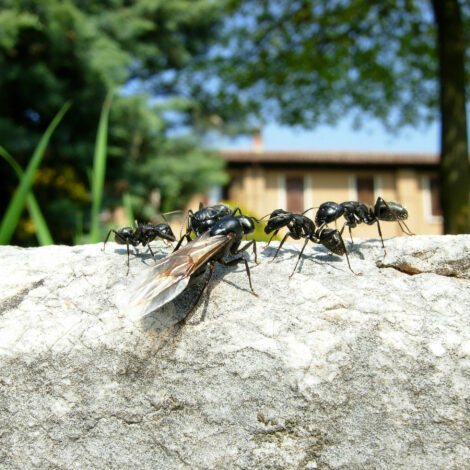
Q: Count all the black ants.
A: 5